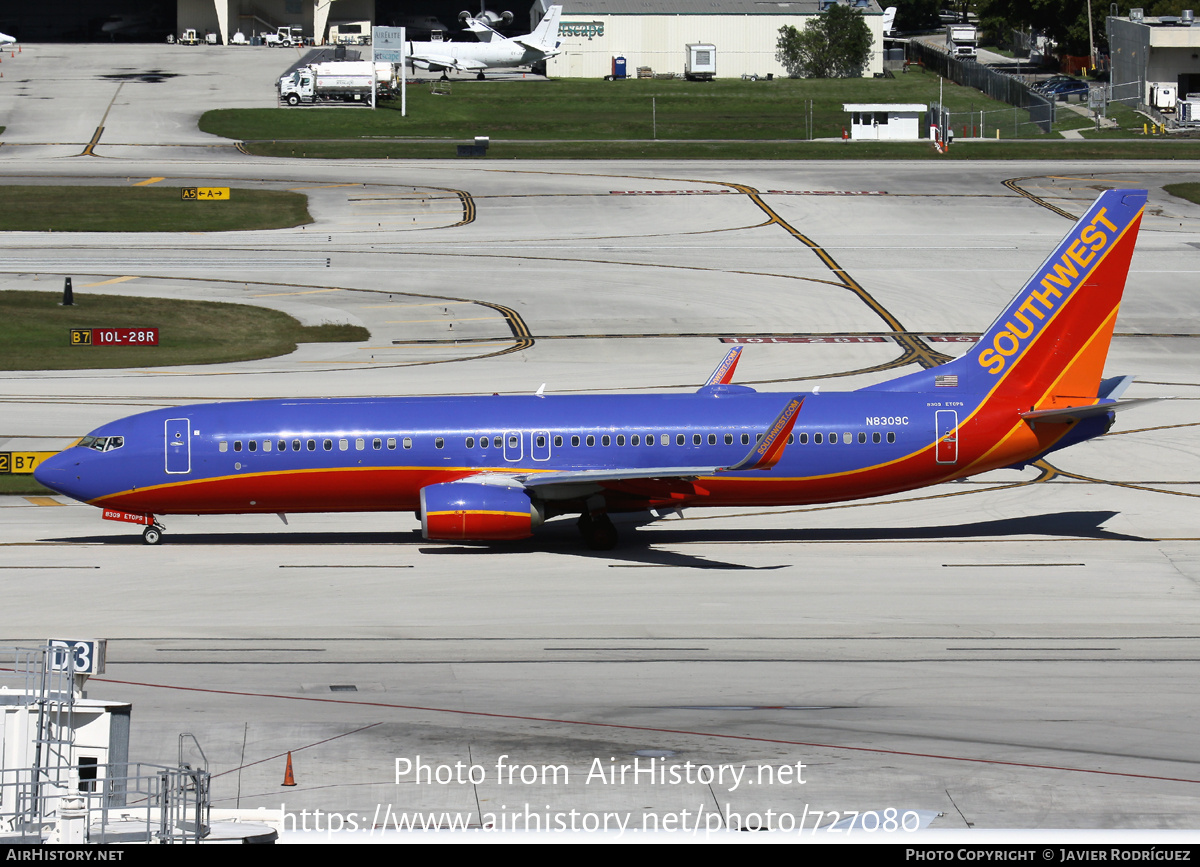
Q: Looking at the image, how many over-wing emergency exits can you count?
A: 2